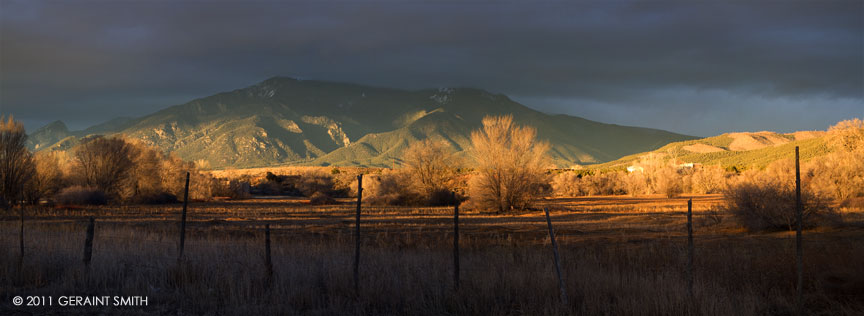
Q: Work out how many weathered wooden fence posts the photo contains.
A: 9